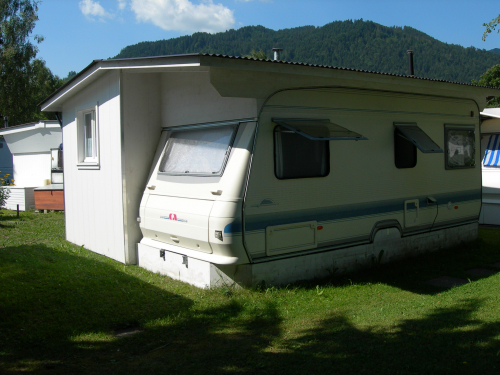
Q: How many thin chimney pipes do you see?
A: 2